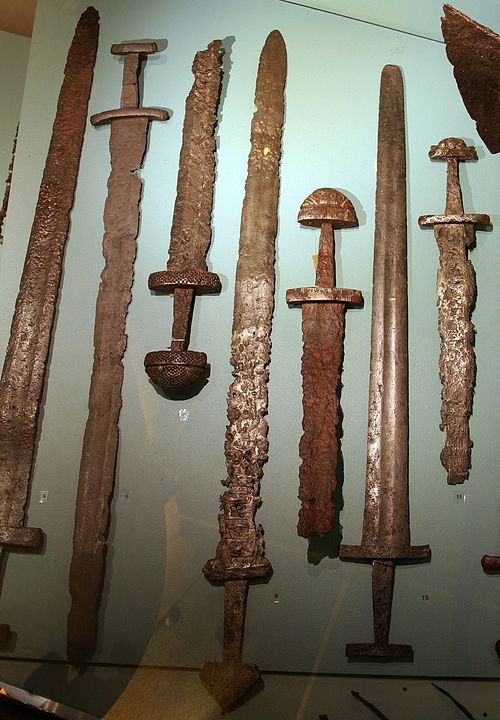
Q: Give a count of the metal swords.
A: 7